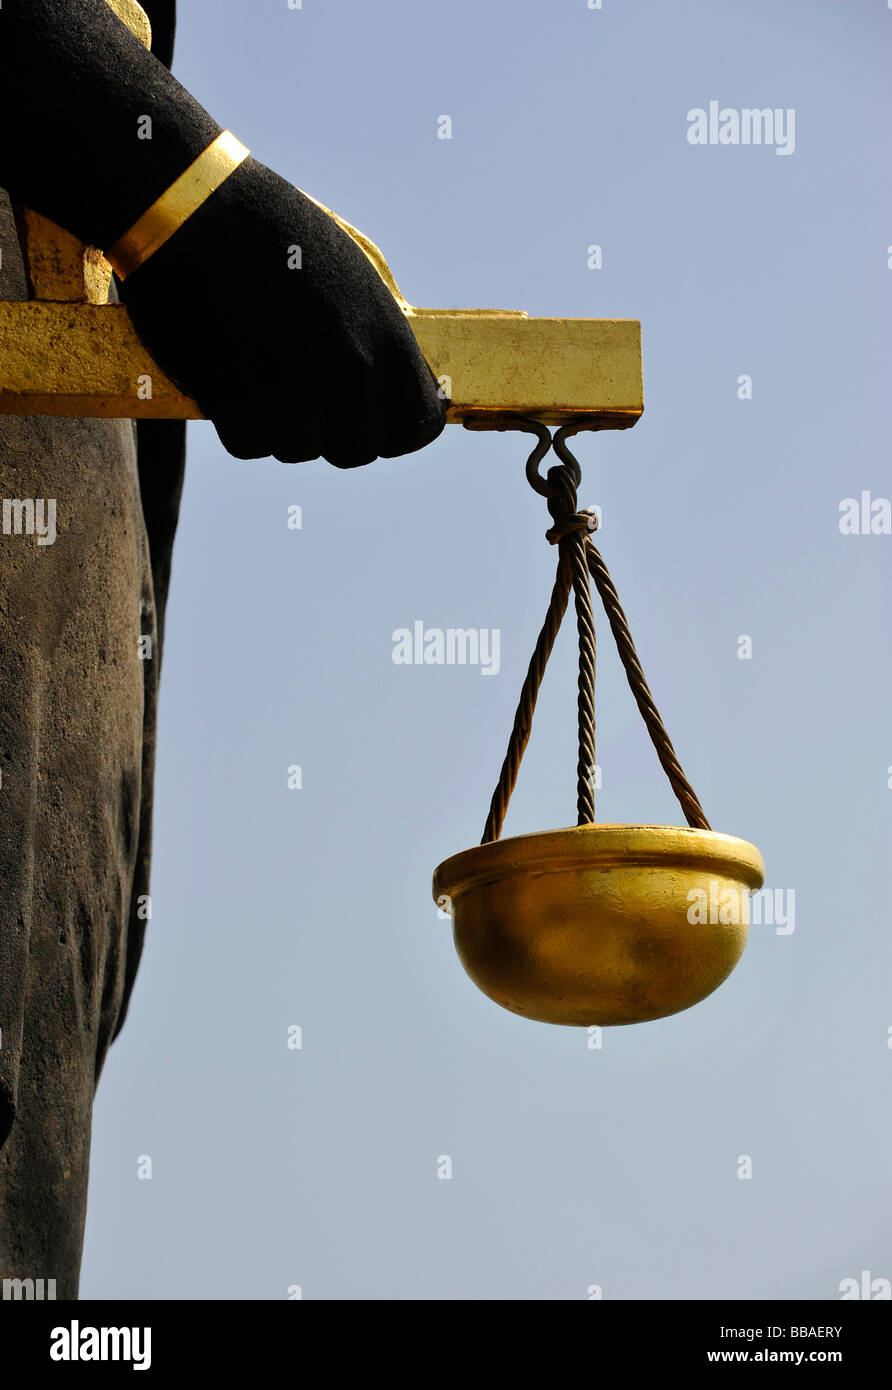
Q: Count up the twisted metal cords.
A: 3